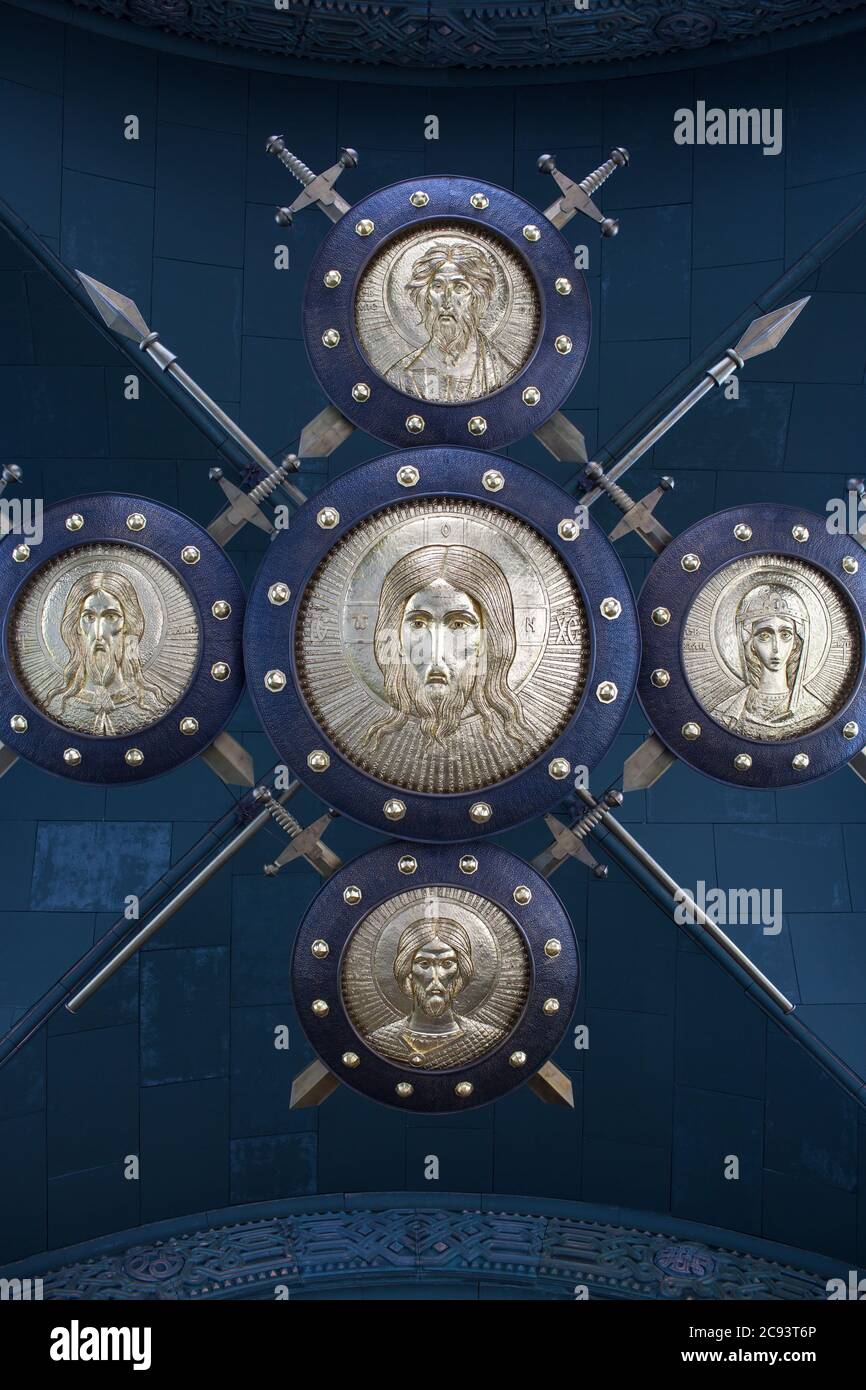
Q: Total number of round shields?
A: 5